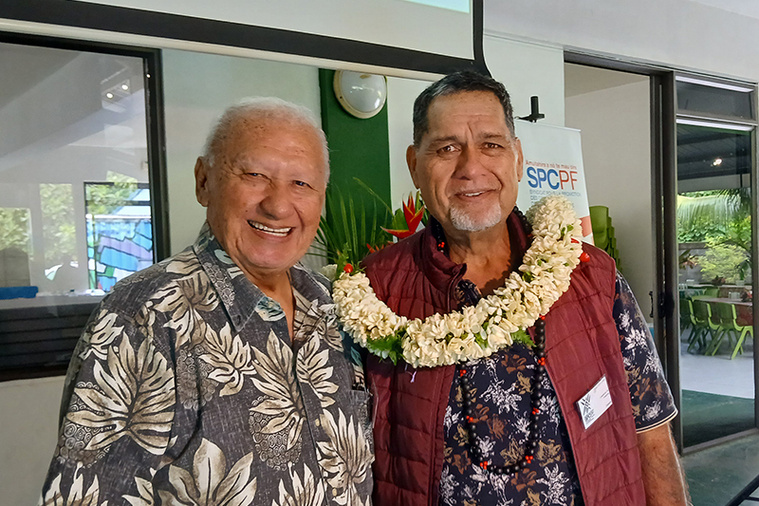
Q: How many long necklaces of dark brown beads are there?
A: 1